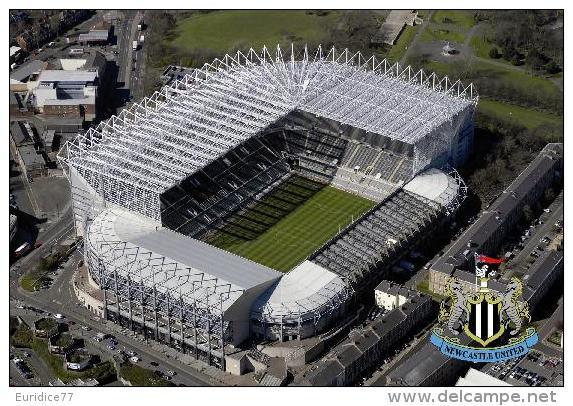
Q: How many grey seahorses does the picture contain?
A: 2